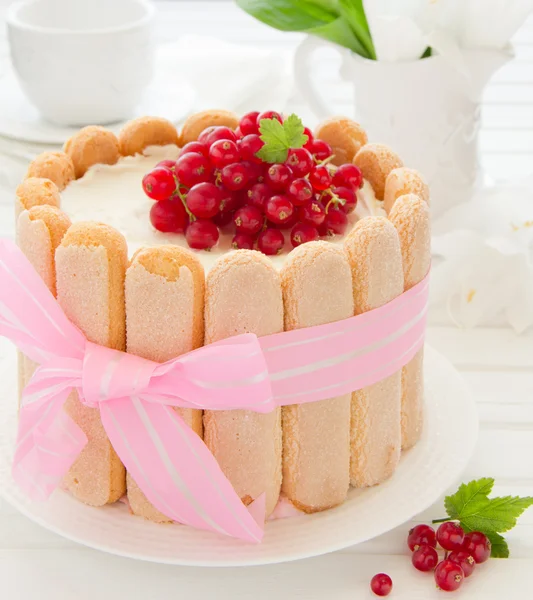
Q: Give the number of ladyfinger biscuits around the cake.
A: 15